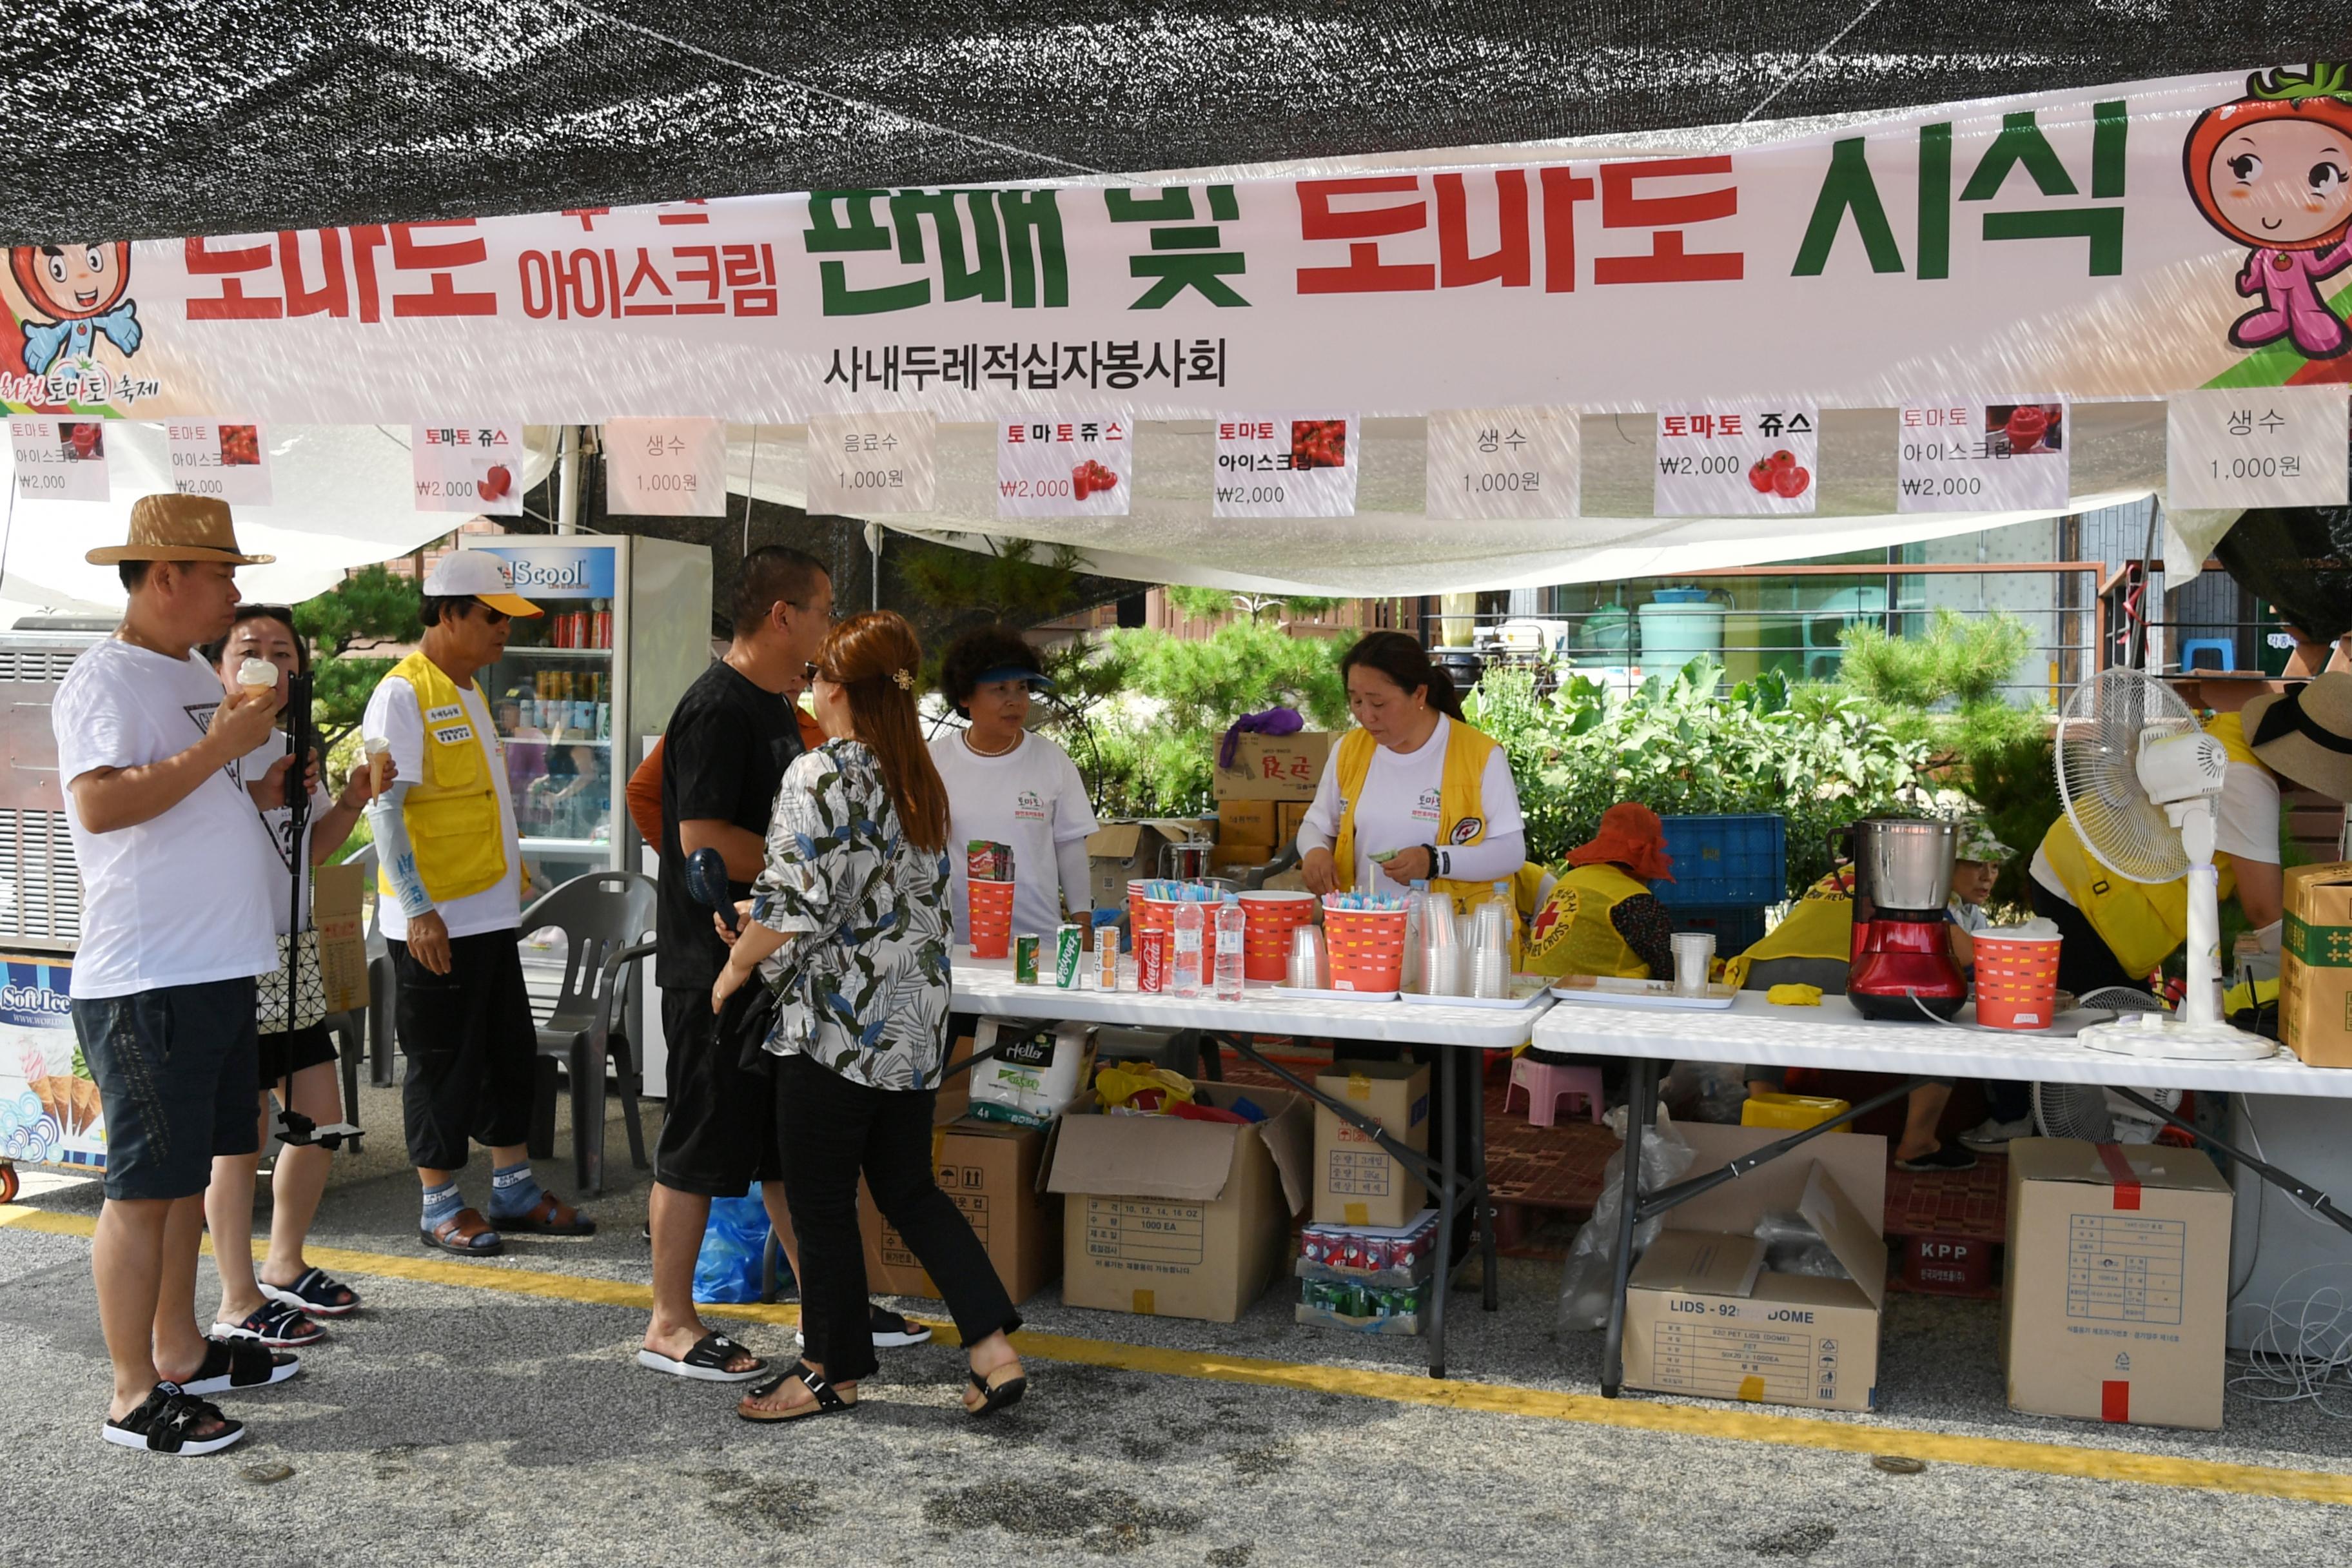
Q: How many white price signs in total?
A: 11